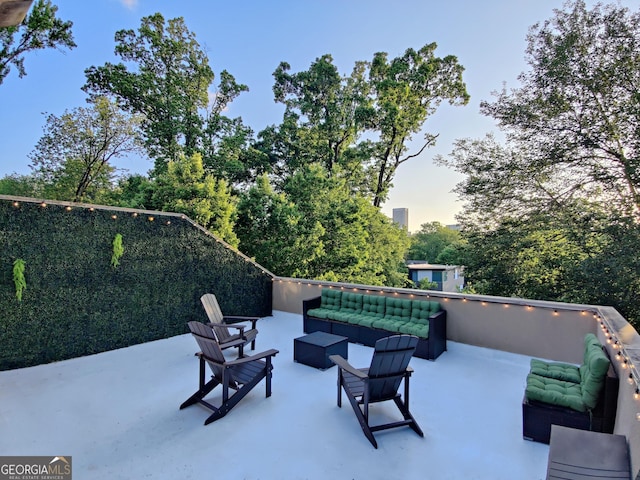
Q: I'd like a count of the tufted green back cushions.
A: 7